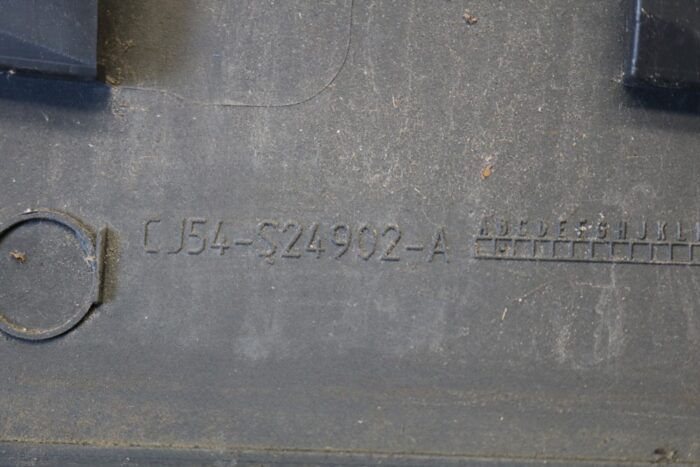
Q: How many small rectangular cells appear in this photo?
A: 12